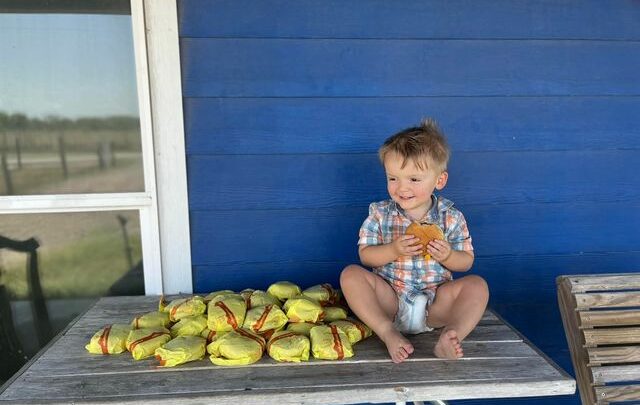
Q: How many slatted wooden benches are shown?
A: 1